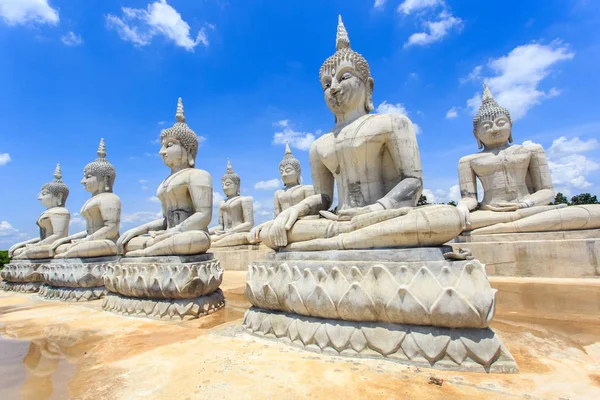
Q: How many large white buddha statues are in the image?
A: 7